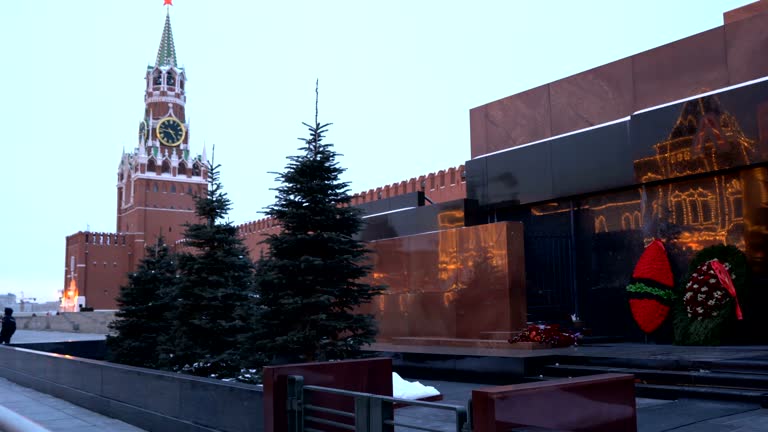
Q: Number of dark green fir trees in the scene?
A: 3